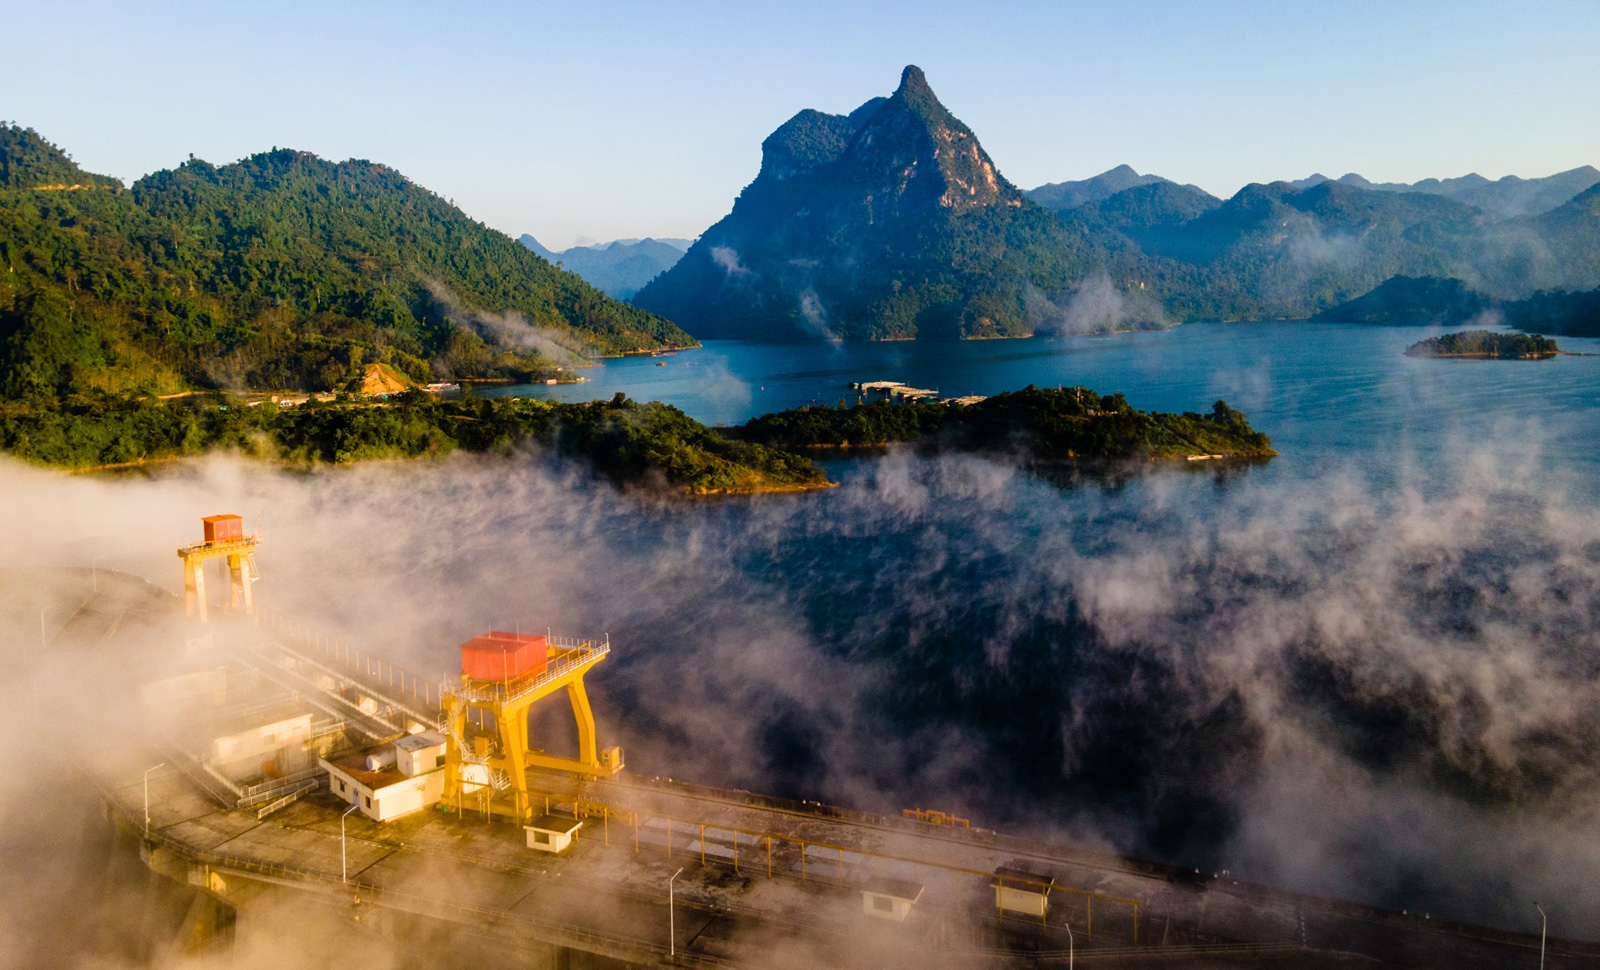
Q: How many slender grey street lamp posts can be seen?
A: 7